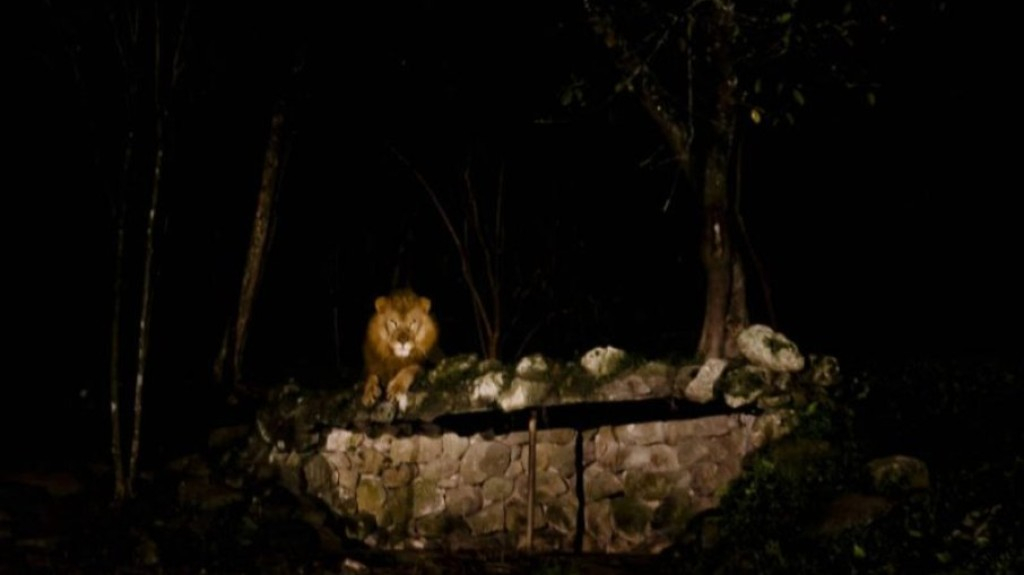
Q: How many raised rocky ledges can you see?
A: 1